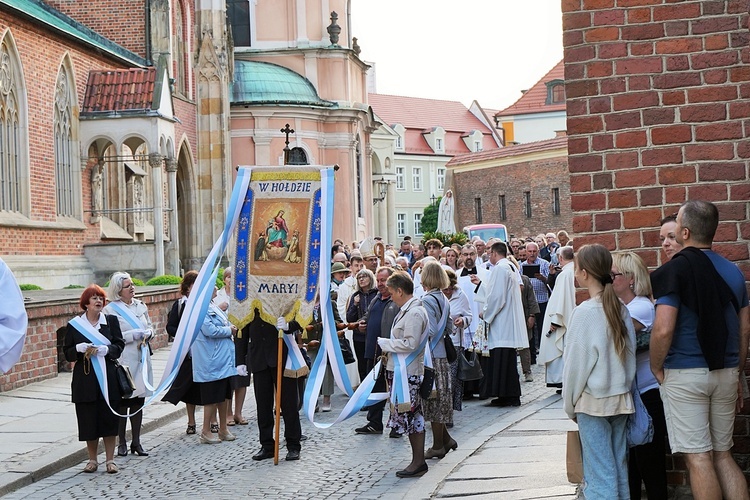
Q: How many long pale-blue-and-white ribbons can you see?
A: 4